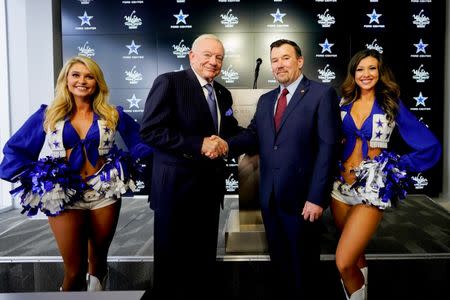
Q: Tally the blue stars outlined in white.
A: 9